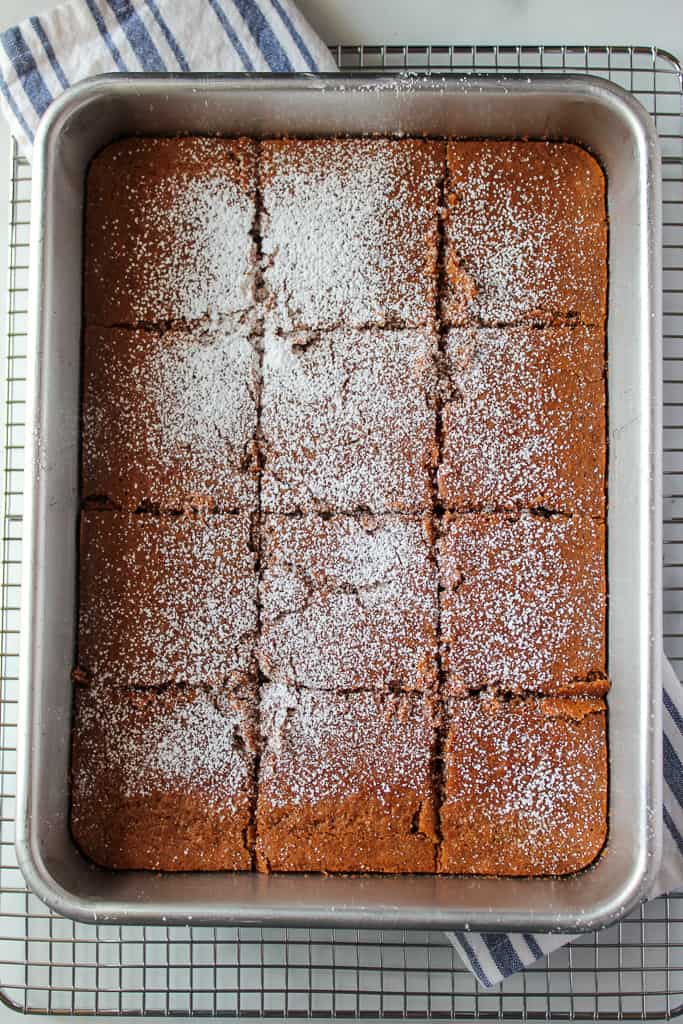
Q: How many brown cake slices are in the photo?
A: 12